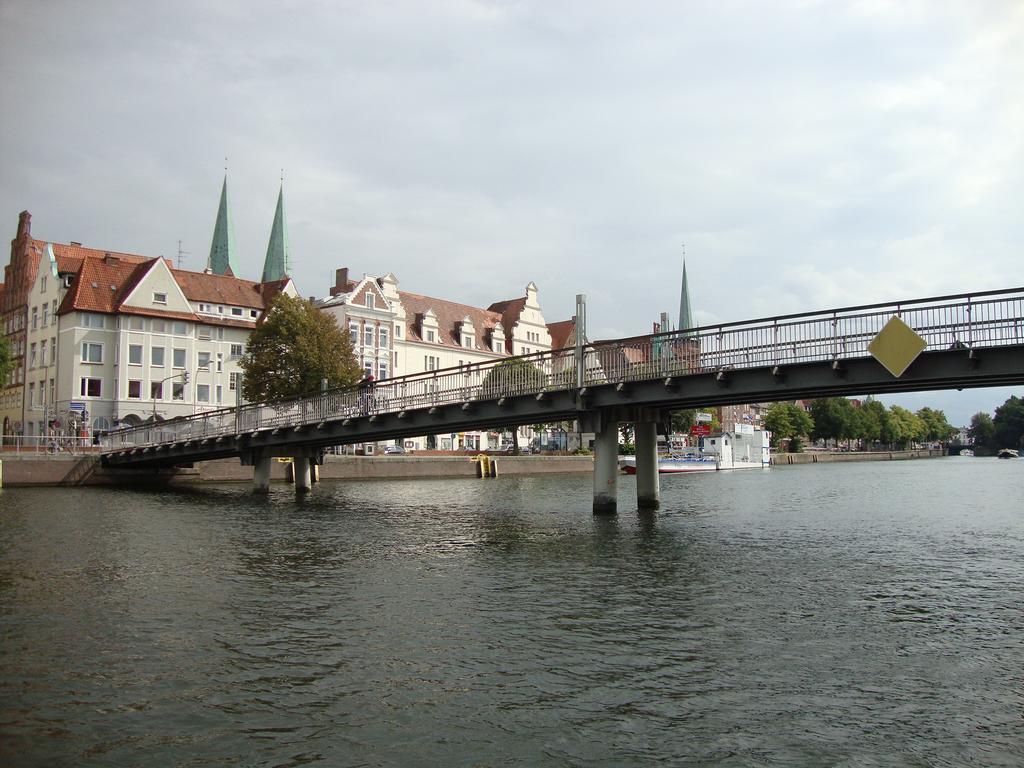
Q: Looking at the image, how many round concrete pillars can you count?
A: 4